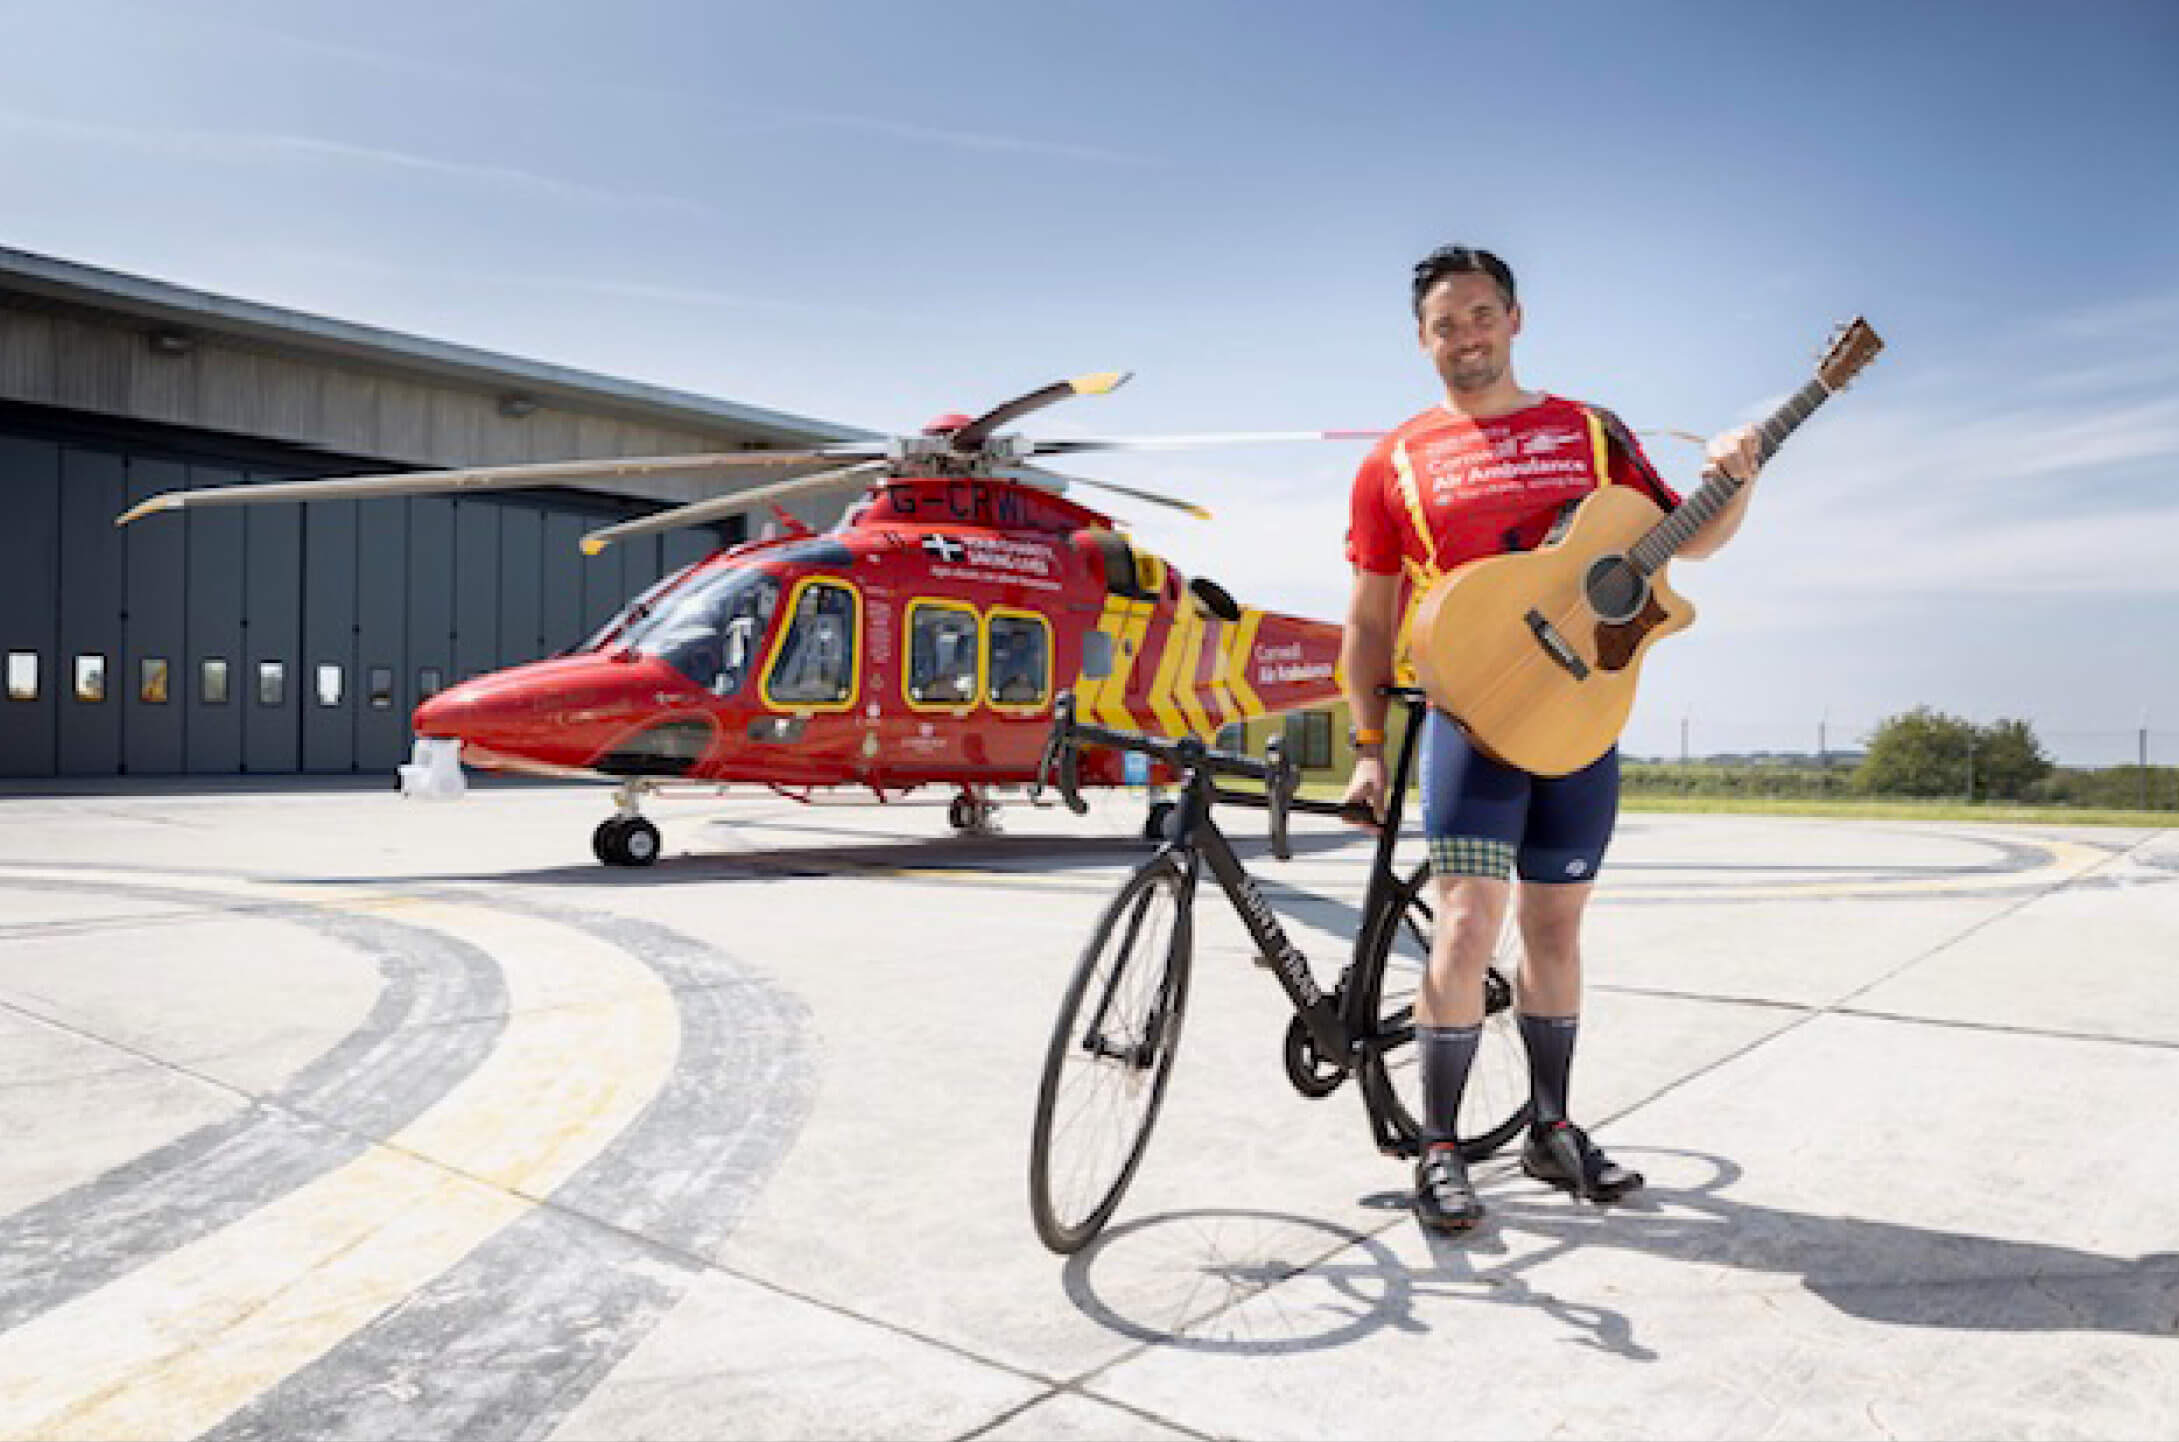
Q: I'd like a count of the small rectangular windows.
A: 8